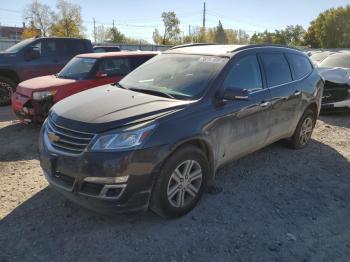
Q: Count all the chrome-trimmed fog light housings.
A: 1